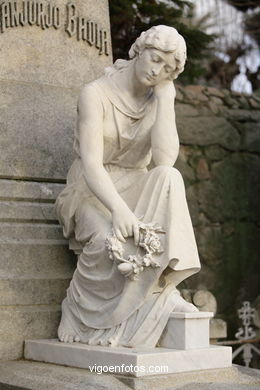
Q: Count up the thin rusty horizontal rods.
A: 1